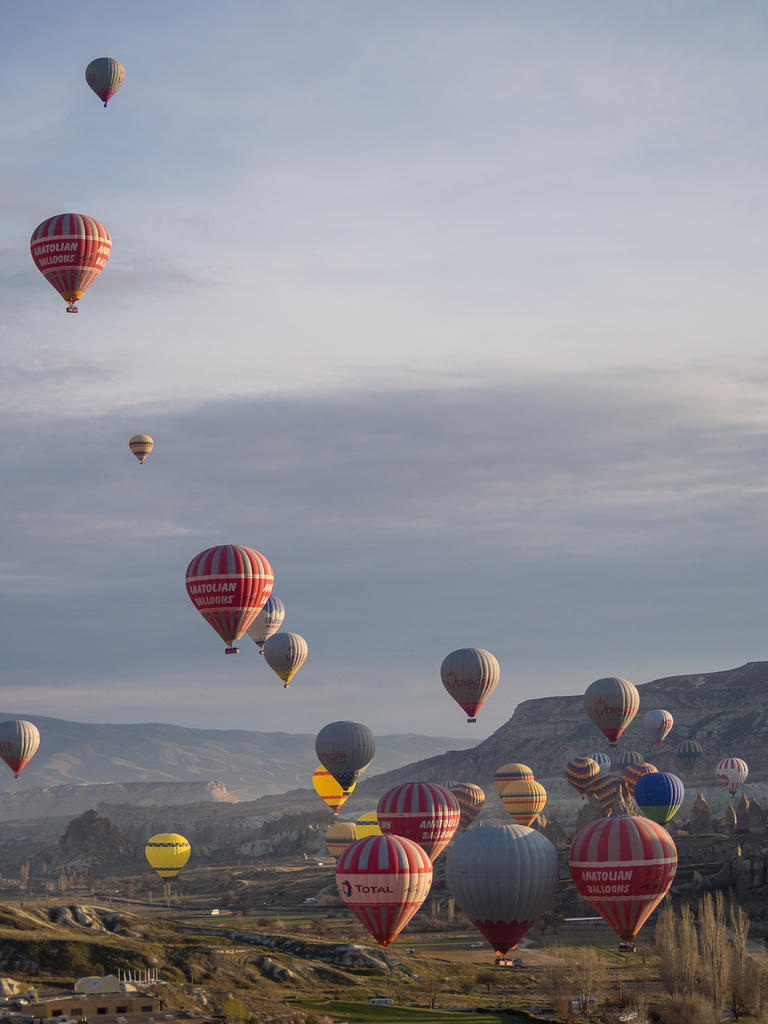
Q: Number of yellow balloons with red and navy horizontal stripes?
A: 4